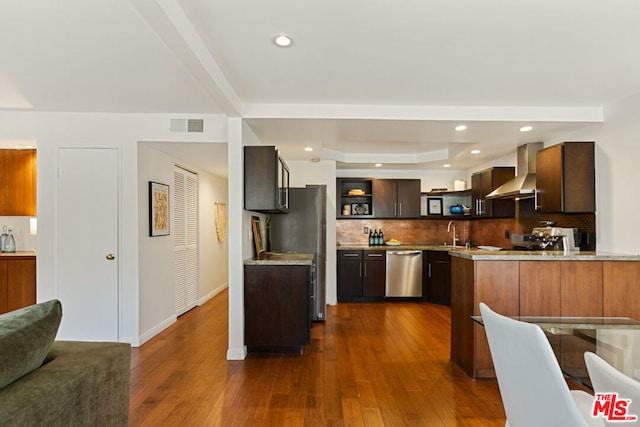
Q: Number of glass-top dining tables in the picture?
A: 1